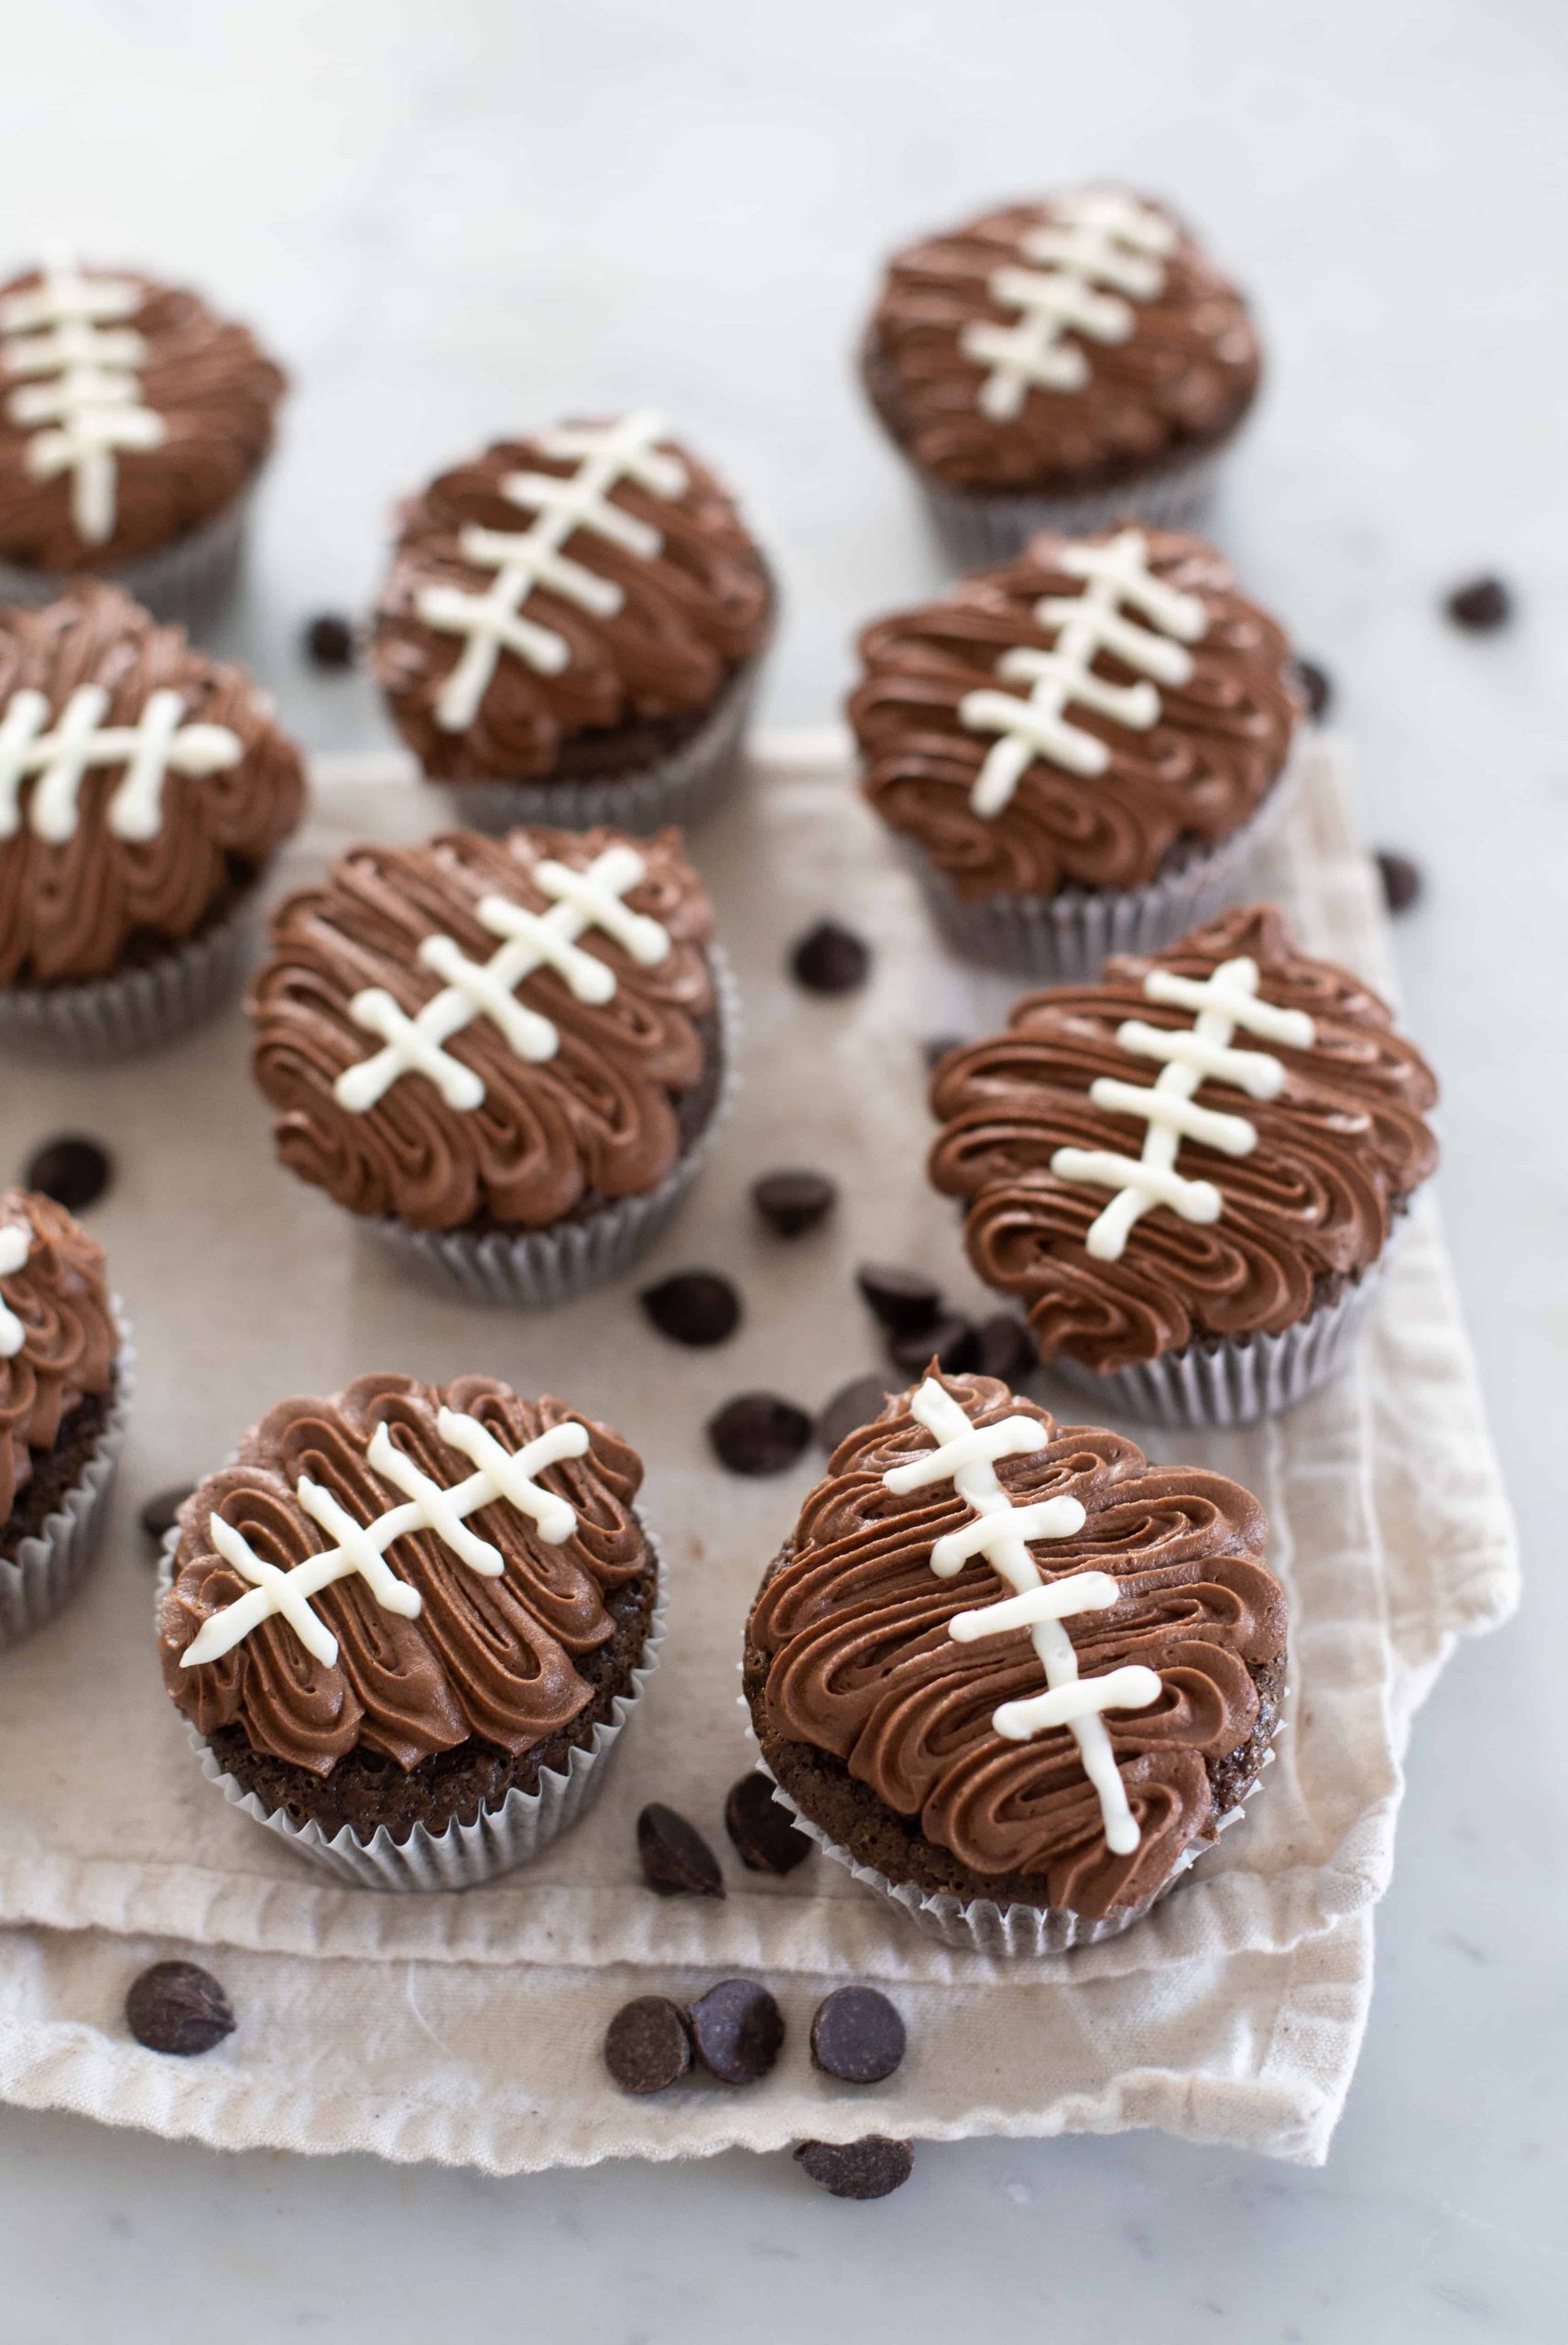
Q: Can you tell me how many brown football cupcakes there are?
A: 10